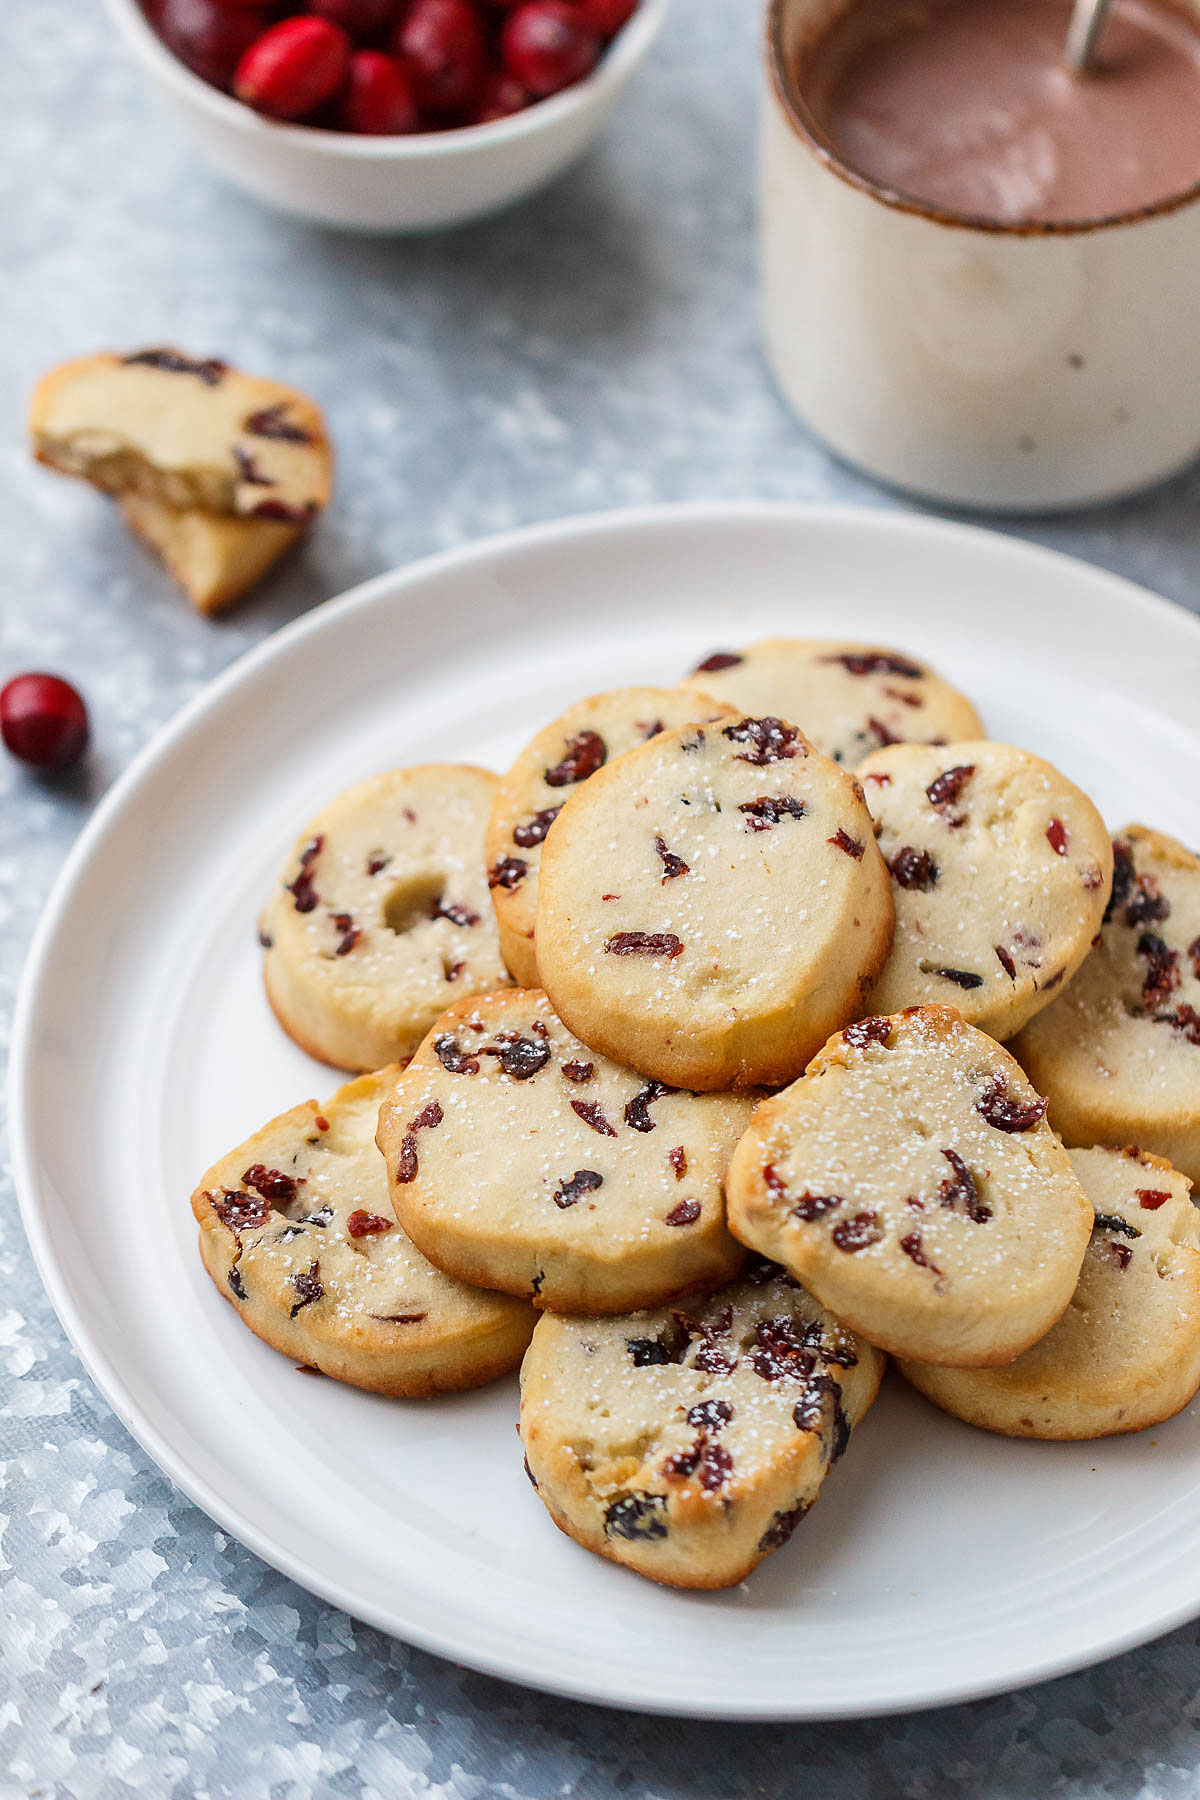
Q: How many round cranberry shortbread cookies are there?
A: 11